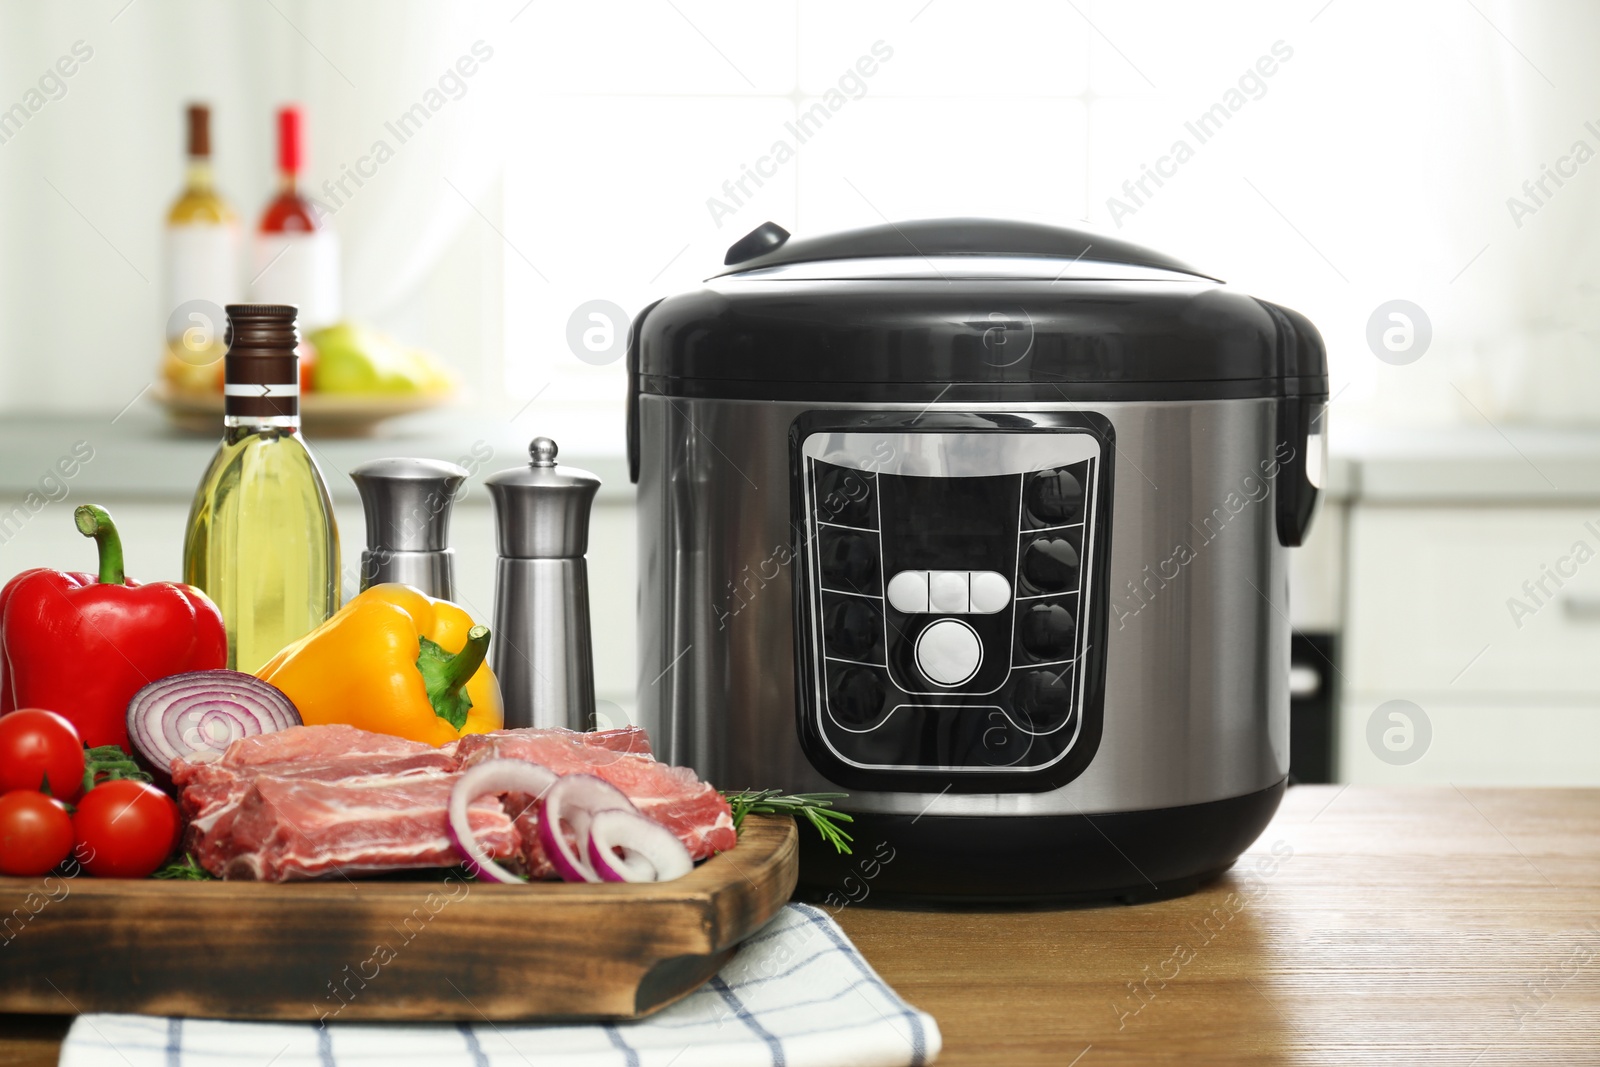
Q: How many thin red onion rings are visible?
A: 3